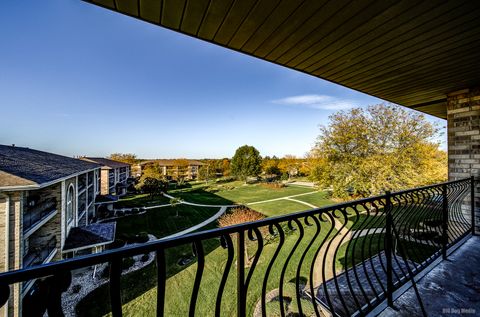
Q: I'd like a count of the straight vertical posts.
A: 4